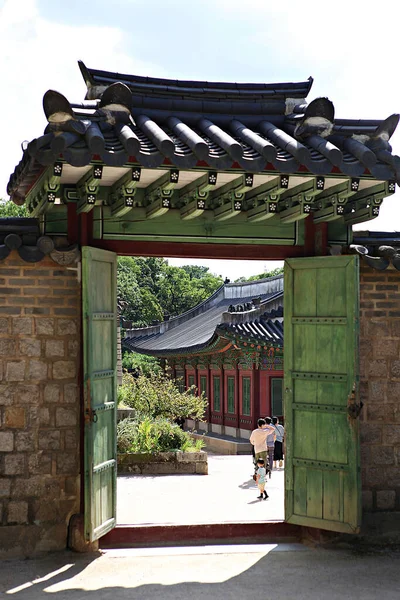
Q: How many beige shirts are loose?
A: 1